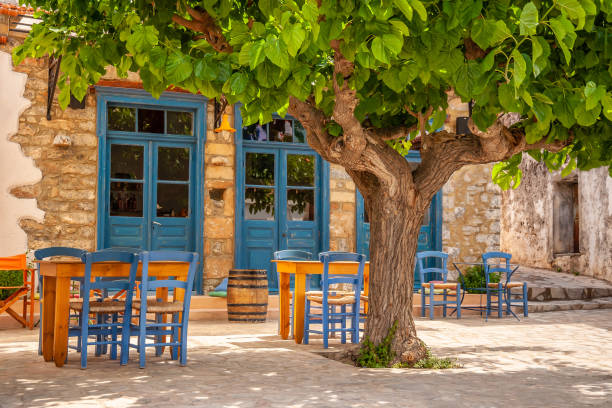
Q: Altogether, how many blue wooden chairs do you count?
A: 8